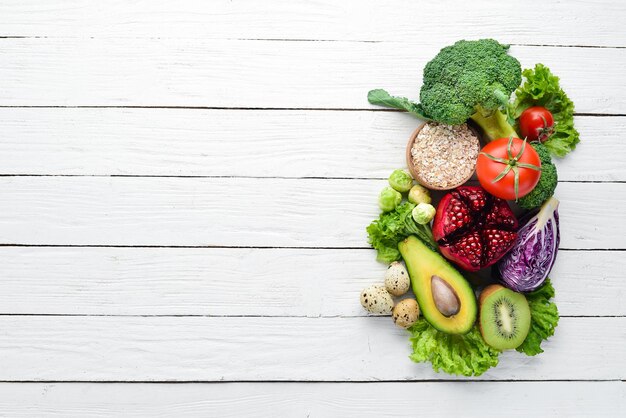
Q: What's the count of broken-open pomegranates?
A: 1